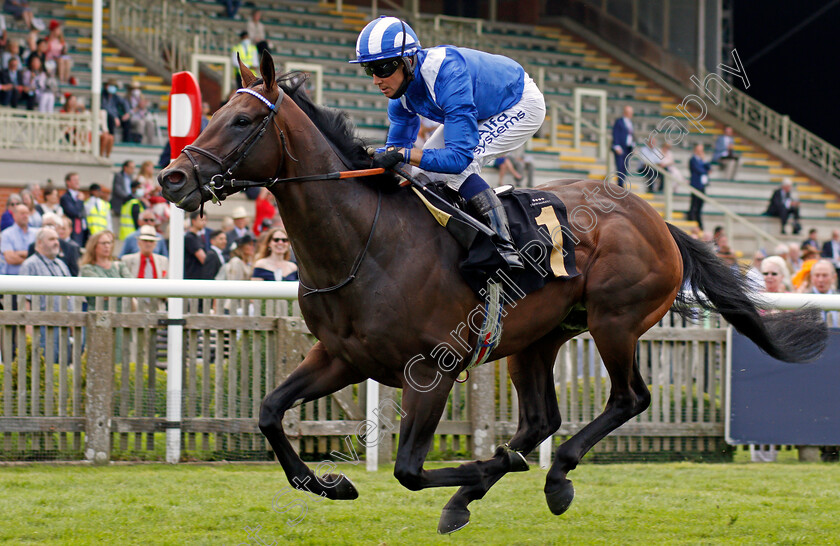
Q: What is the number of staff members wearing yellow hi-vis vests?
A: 3